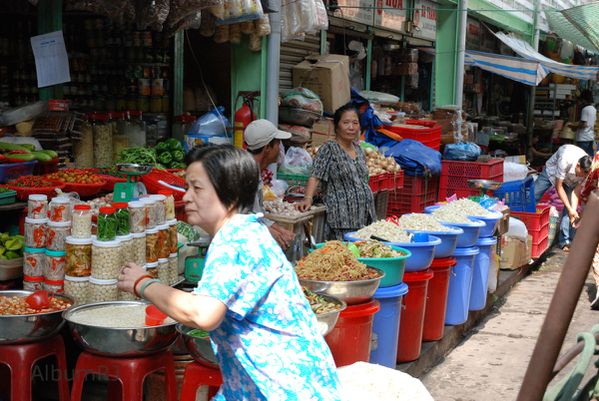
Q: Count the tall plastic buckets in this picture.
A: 6